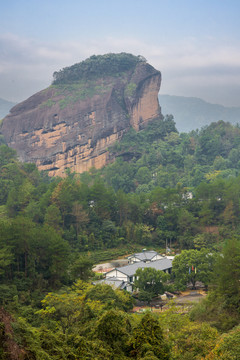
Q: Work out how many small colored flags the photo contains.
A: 3